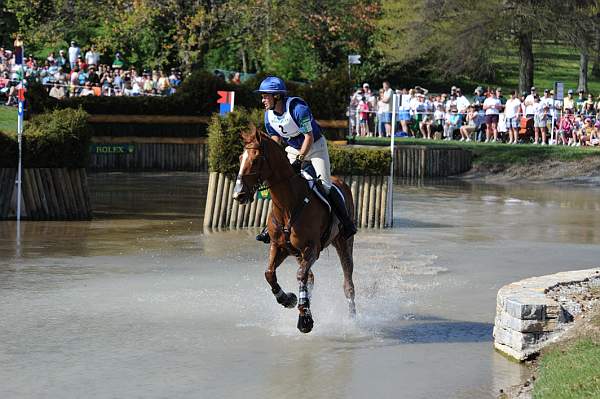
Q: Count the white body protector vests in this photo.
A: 1